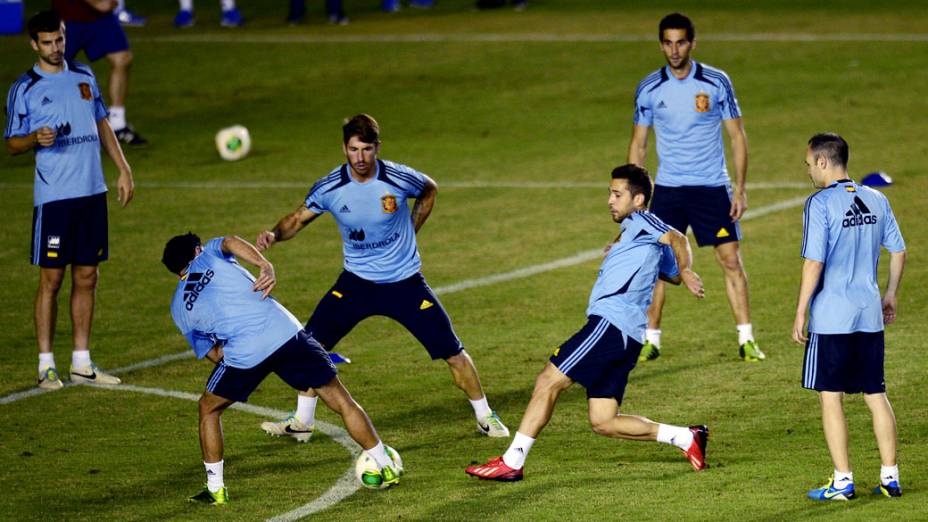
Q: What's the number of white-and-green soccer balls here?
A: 2